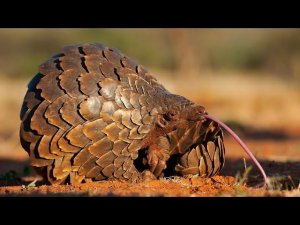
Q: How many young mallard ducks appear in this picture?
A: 0